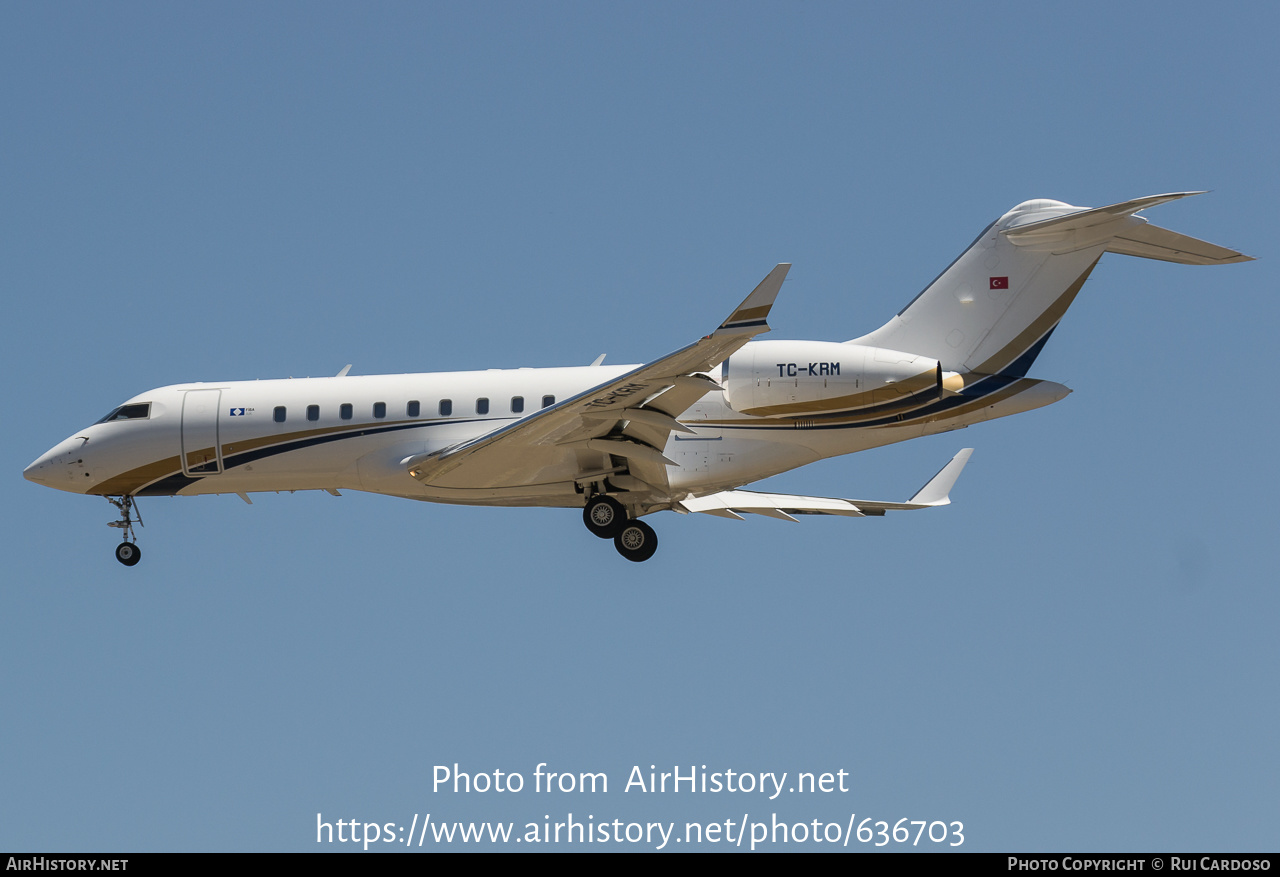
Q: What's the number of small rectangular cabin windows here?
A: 9